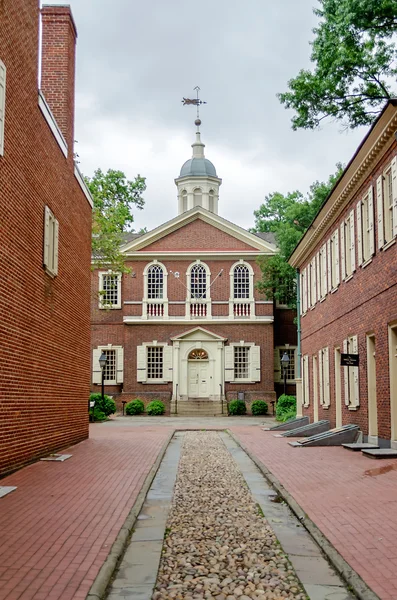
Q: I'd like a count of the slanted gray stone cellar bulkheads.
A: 3